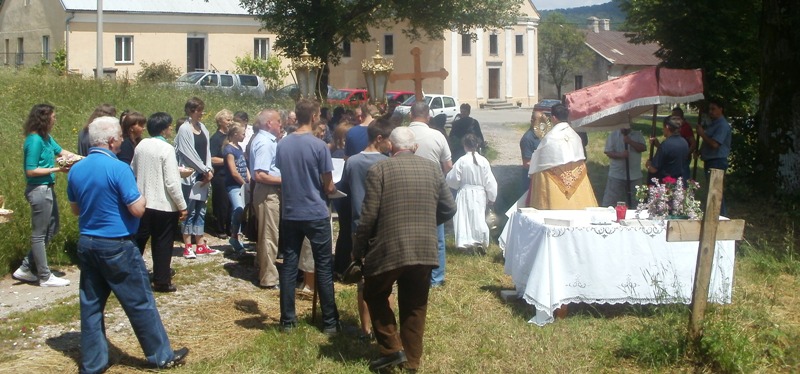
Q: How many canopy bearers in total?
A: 4